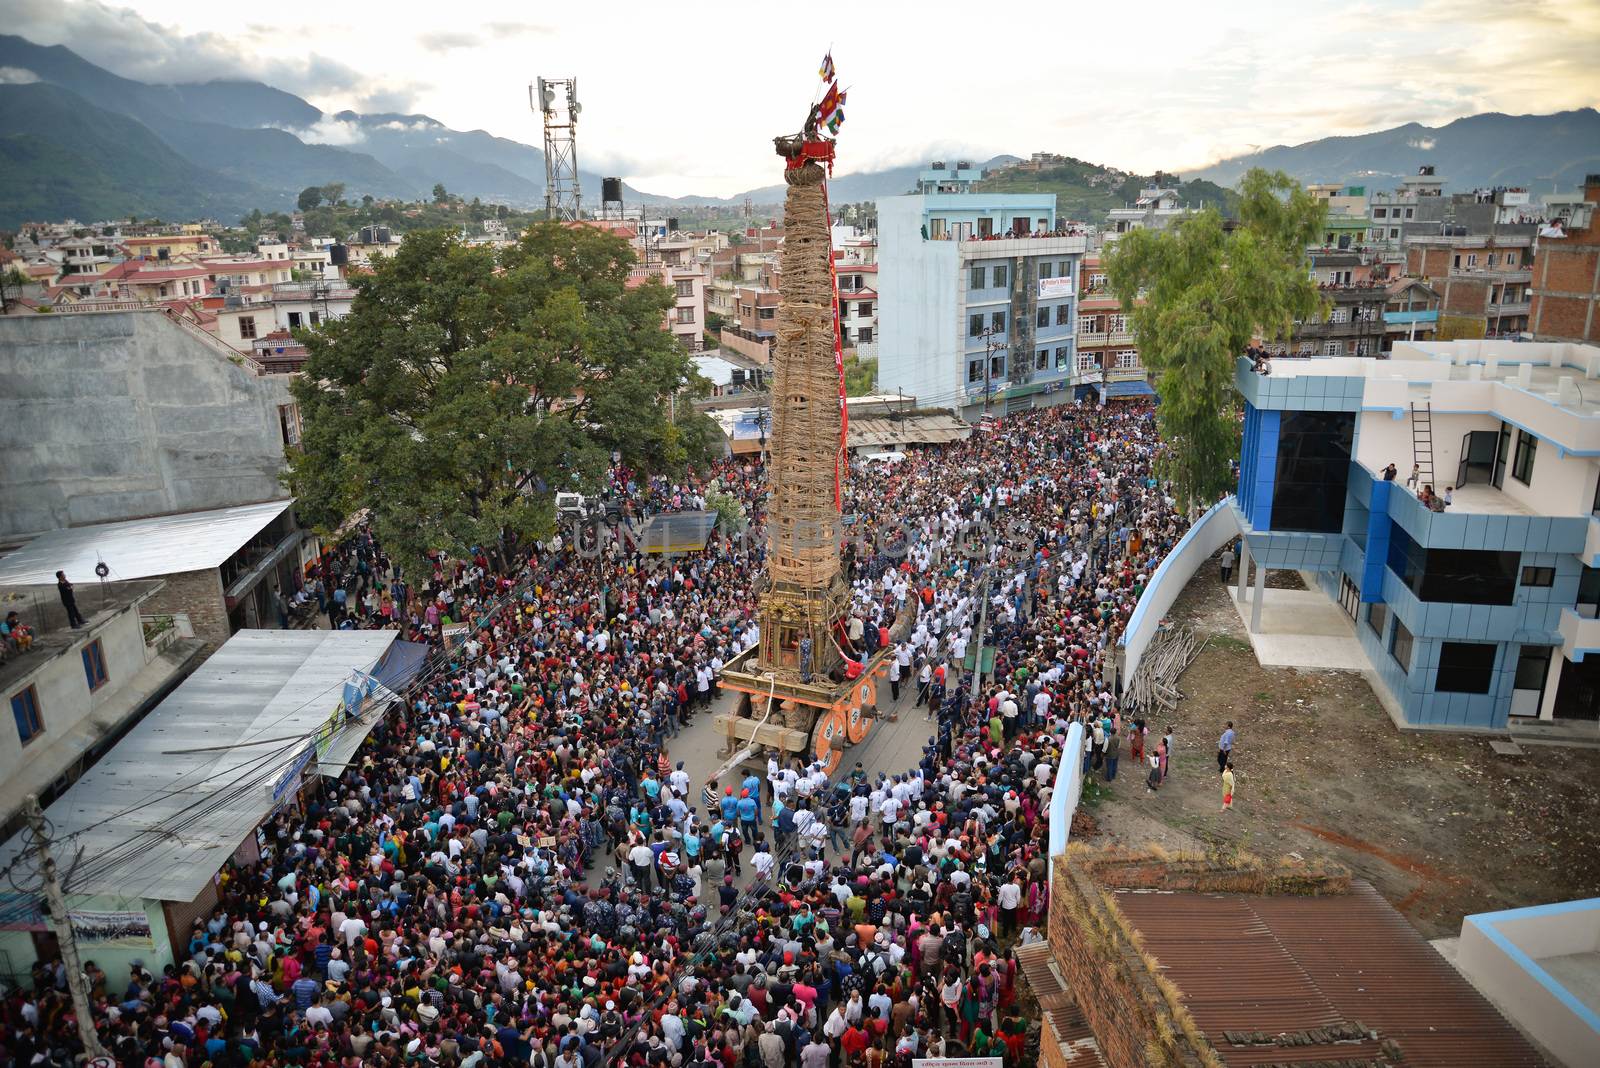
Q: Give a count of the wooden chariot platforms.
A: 1